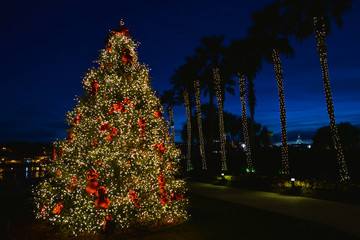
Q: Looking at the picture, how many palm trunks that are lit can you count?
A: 7